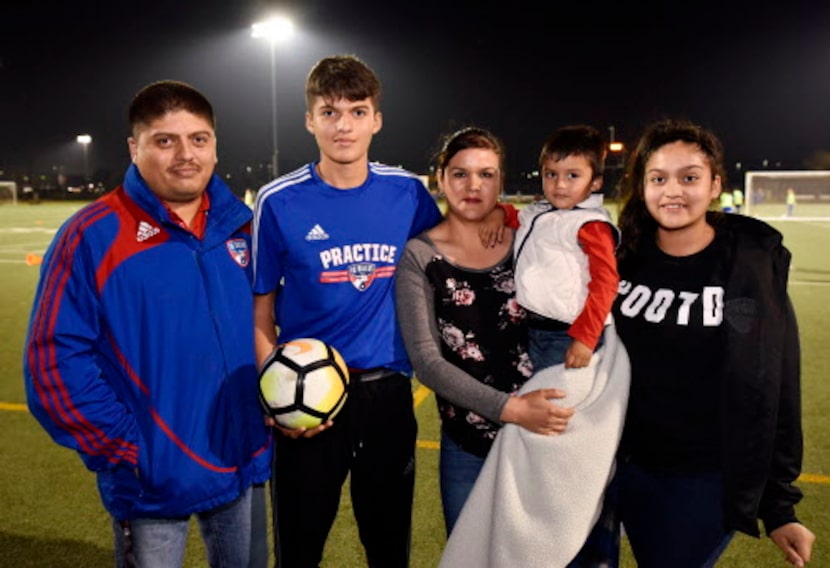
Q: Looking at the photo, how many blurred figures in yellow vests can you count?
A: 3